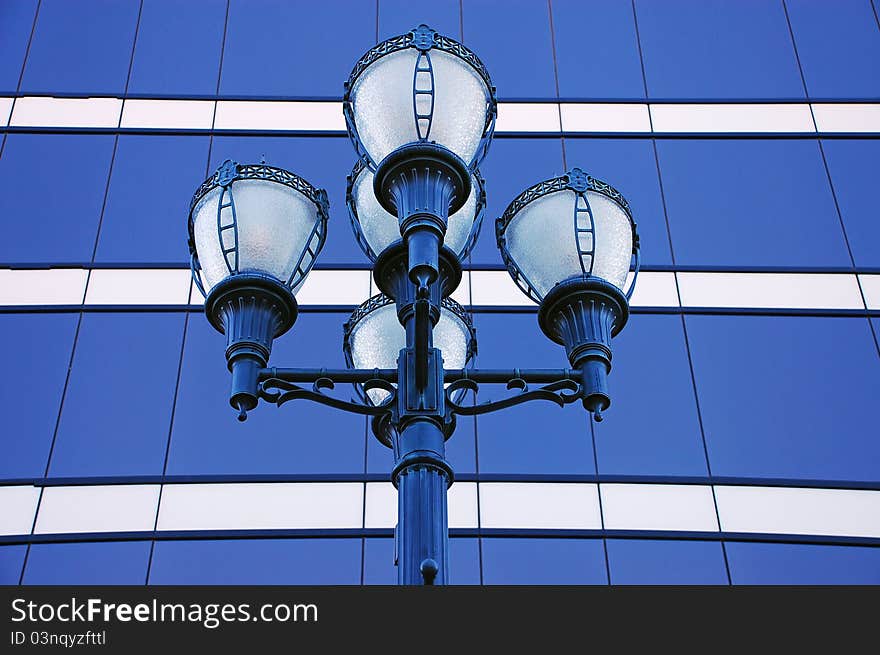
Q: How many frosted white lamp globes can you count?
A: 5